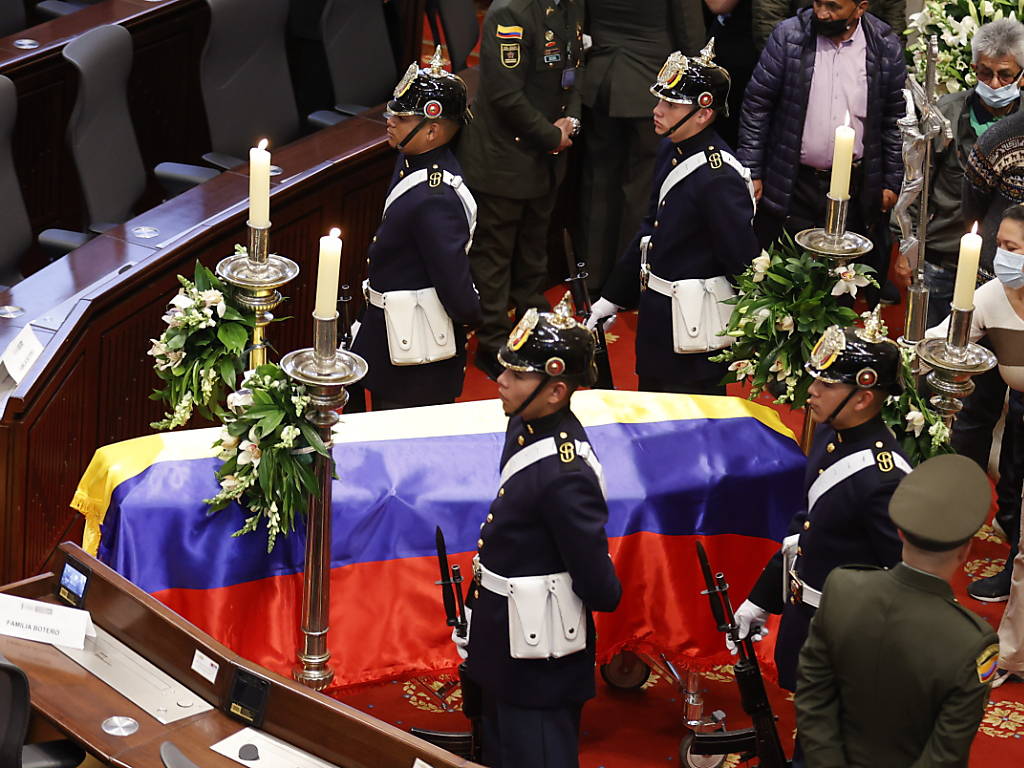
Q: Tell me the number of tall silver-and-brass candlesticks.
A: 4